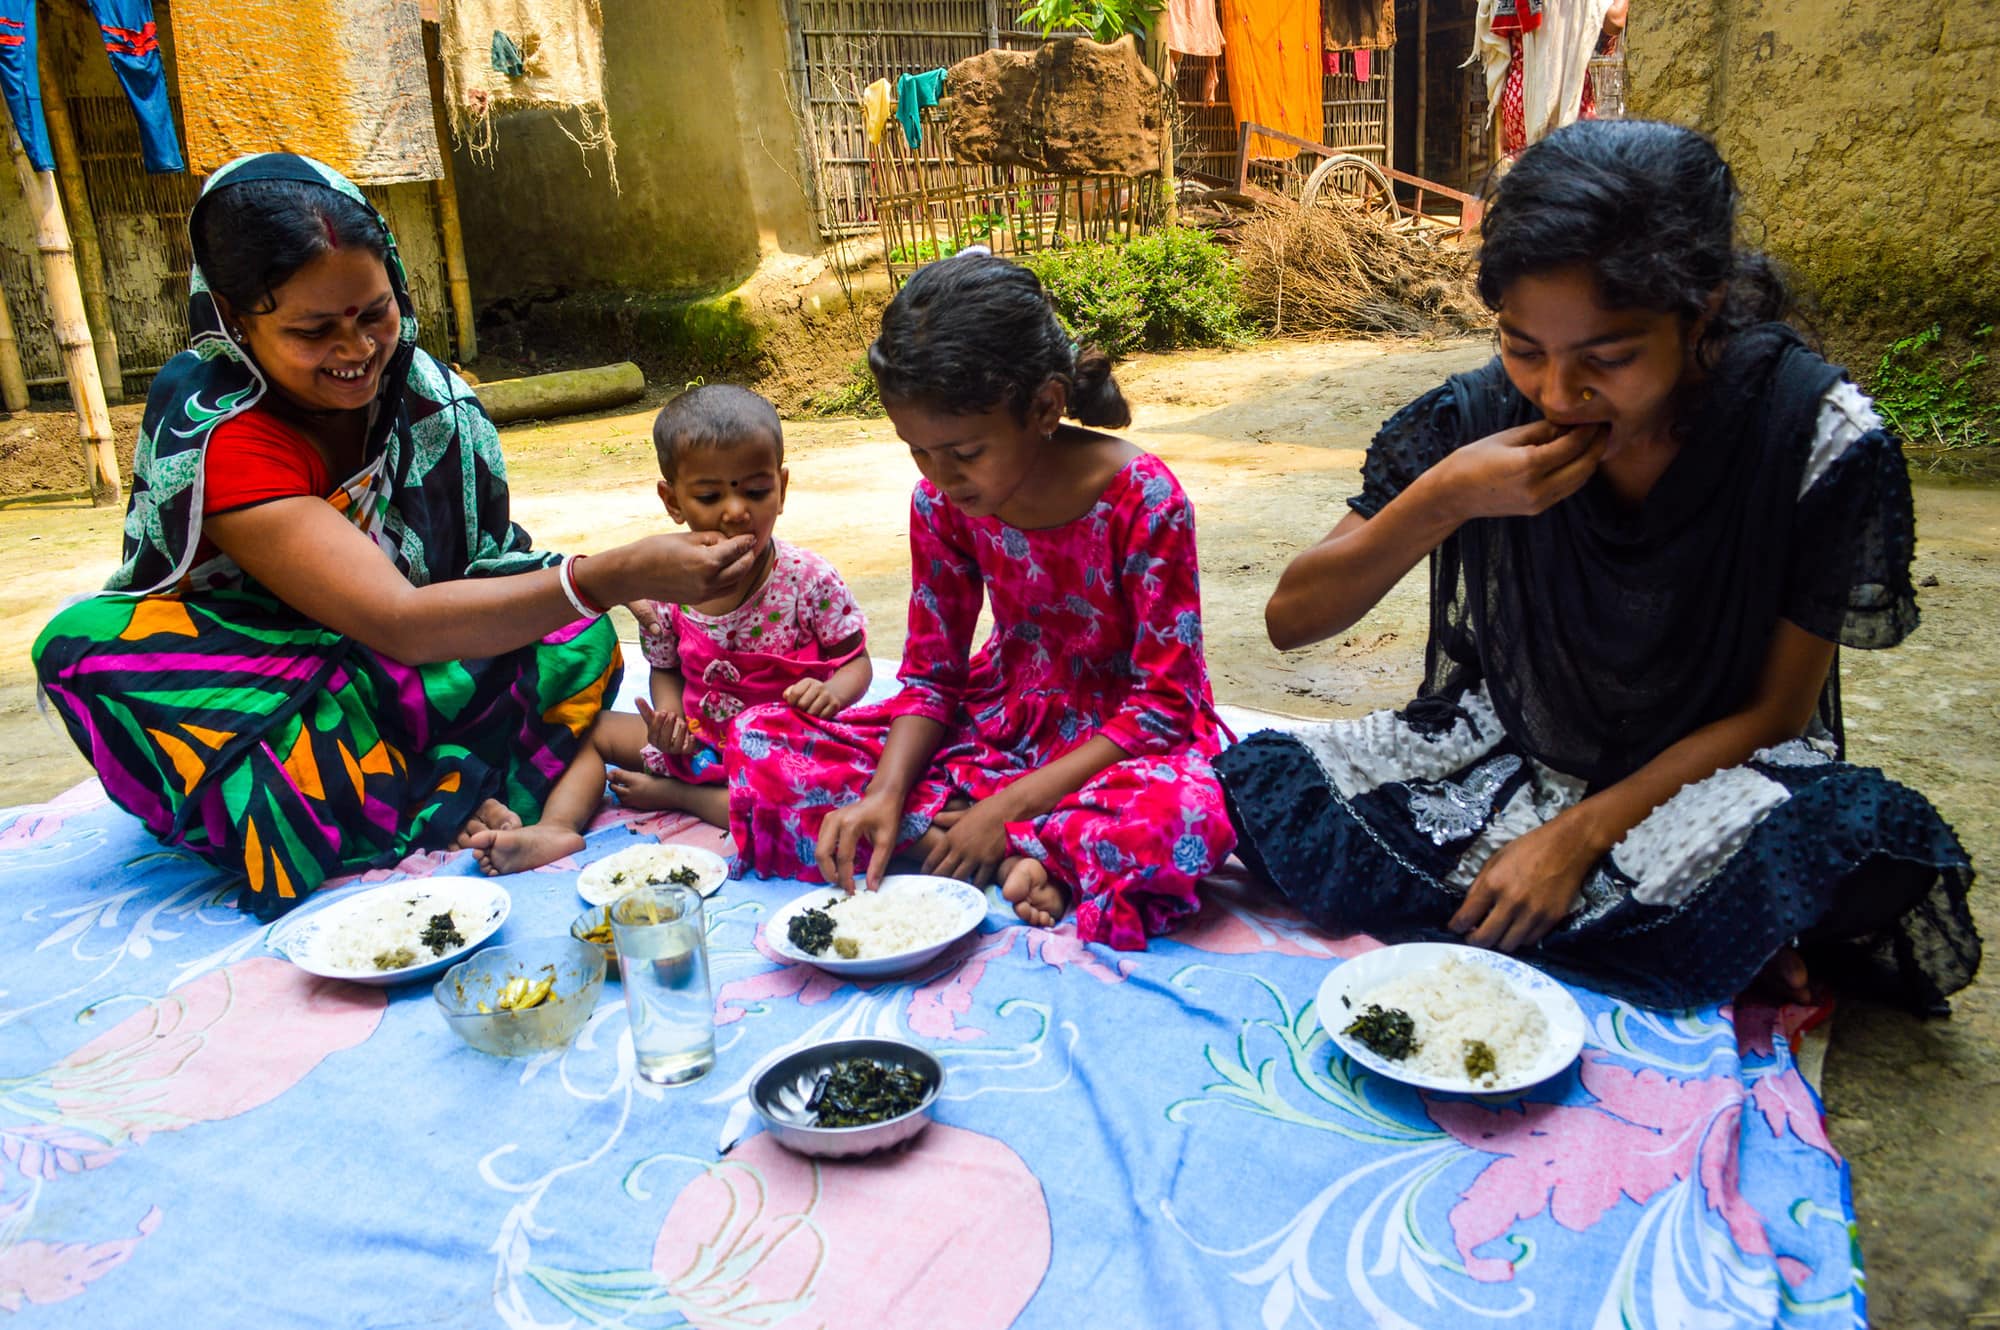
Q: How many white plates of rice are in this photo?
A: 4